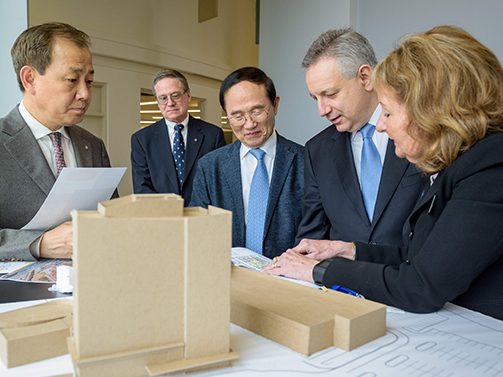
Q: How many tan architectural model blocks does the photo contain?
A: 3